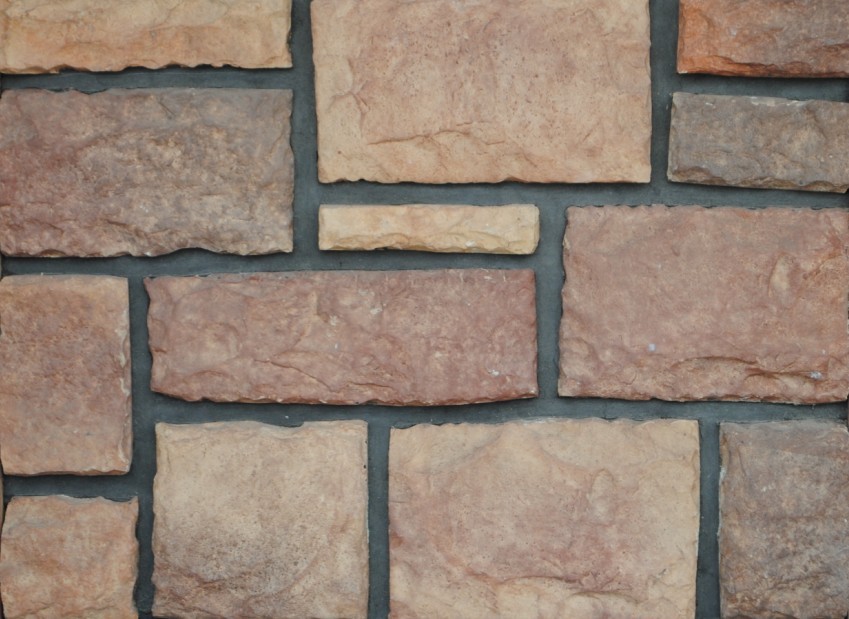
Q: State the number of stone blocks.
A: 13